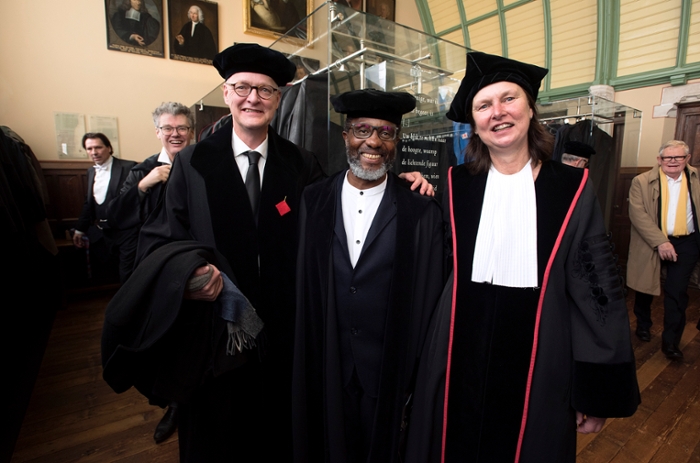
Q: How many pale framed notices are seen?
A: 2